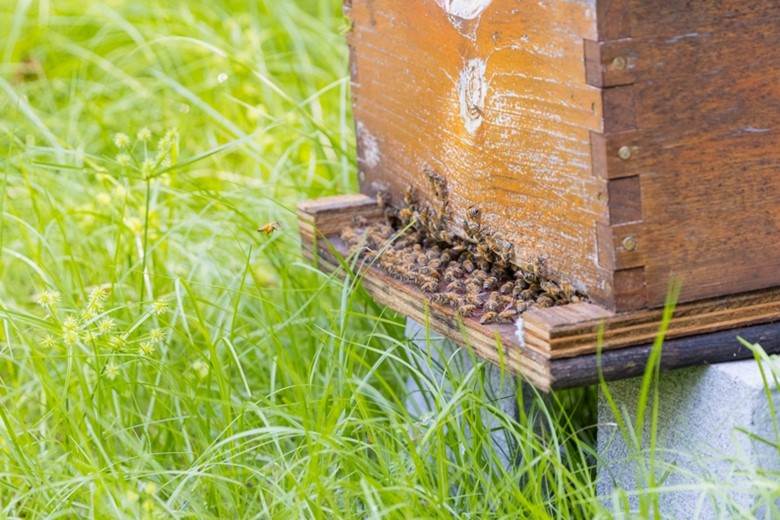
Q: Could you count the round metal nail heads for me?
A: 3